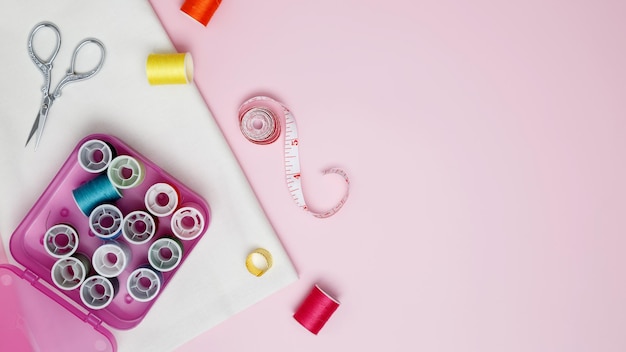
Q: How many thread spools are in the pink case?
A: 13